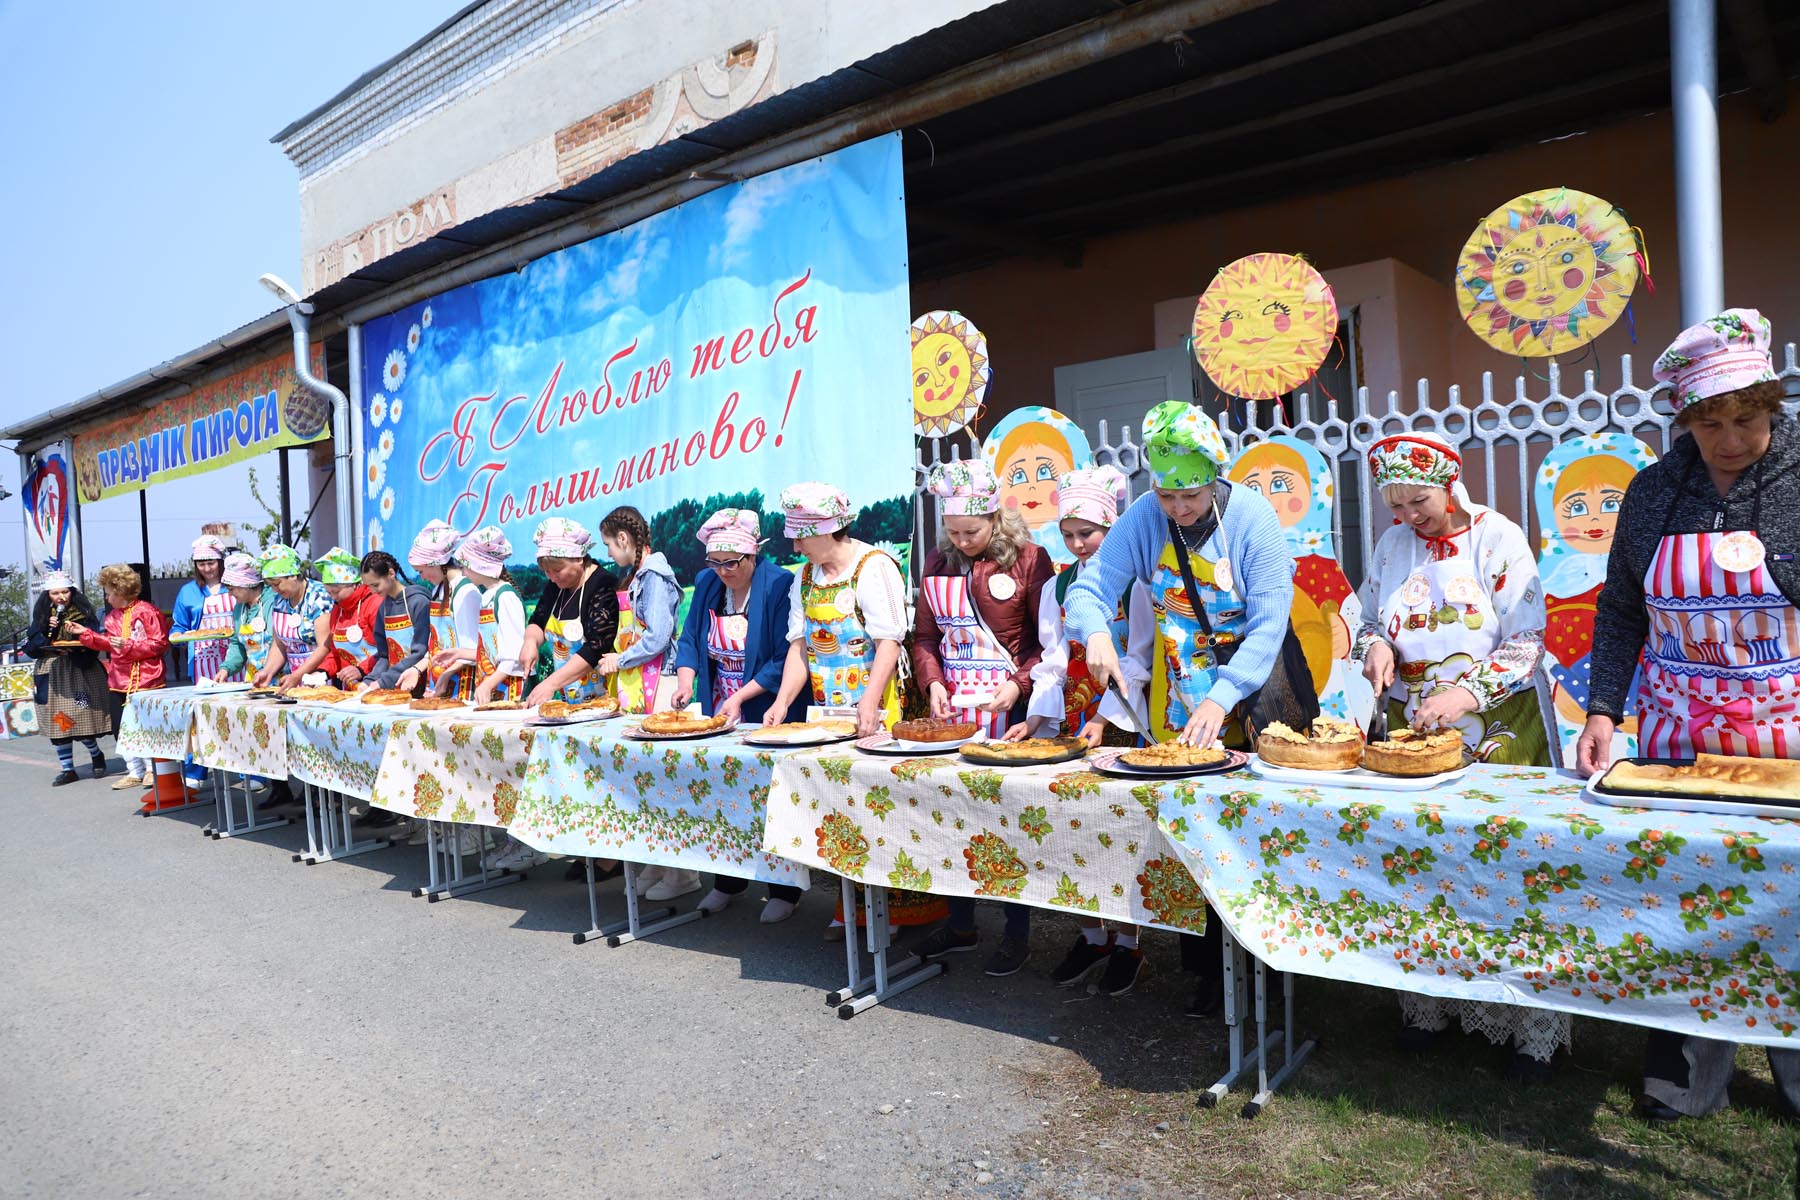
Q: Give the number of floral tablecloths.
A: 7